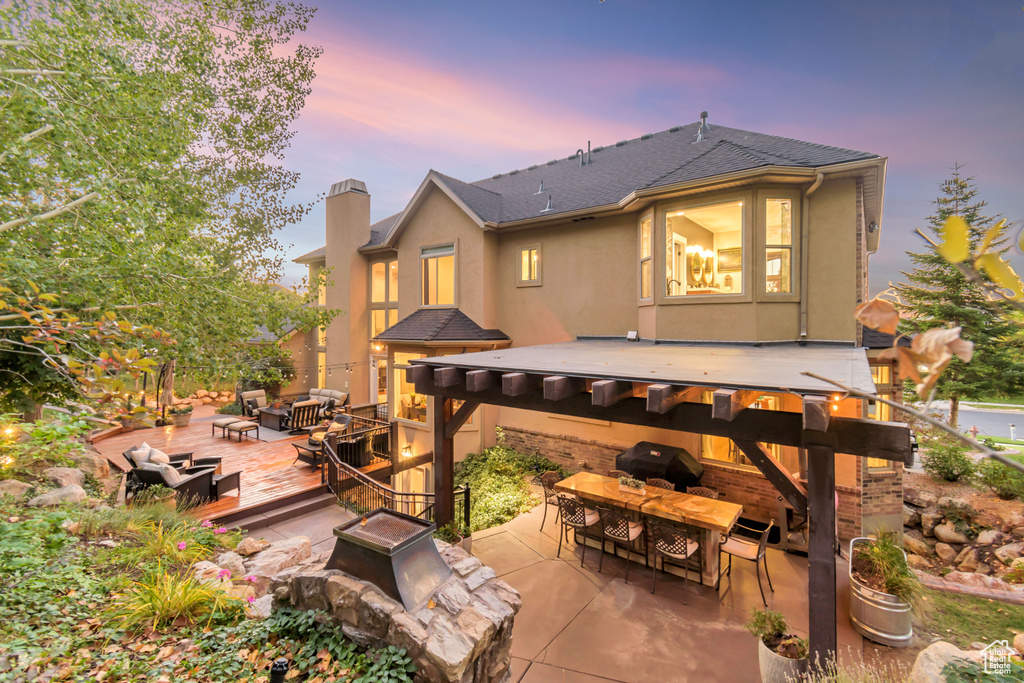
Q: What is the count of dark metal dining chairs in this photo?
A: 8